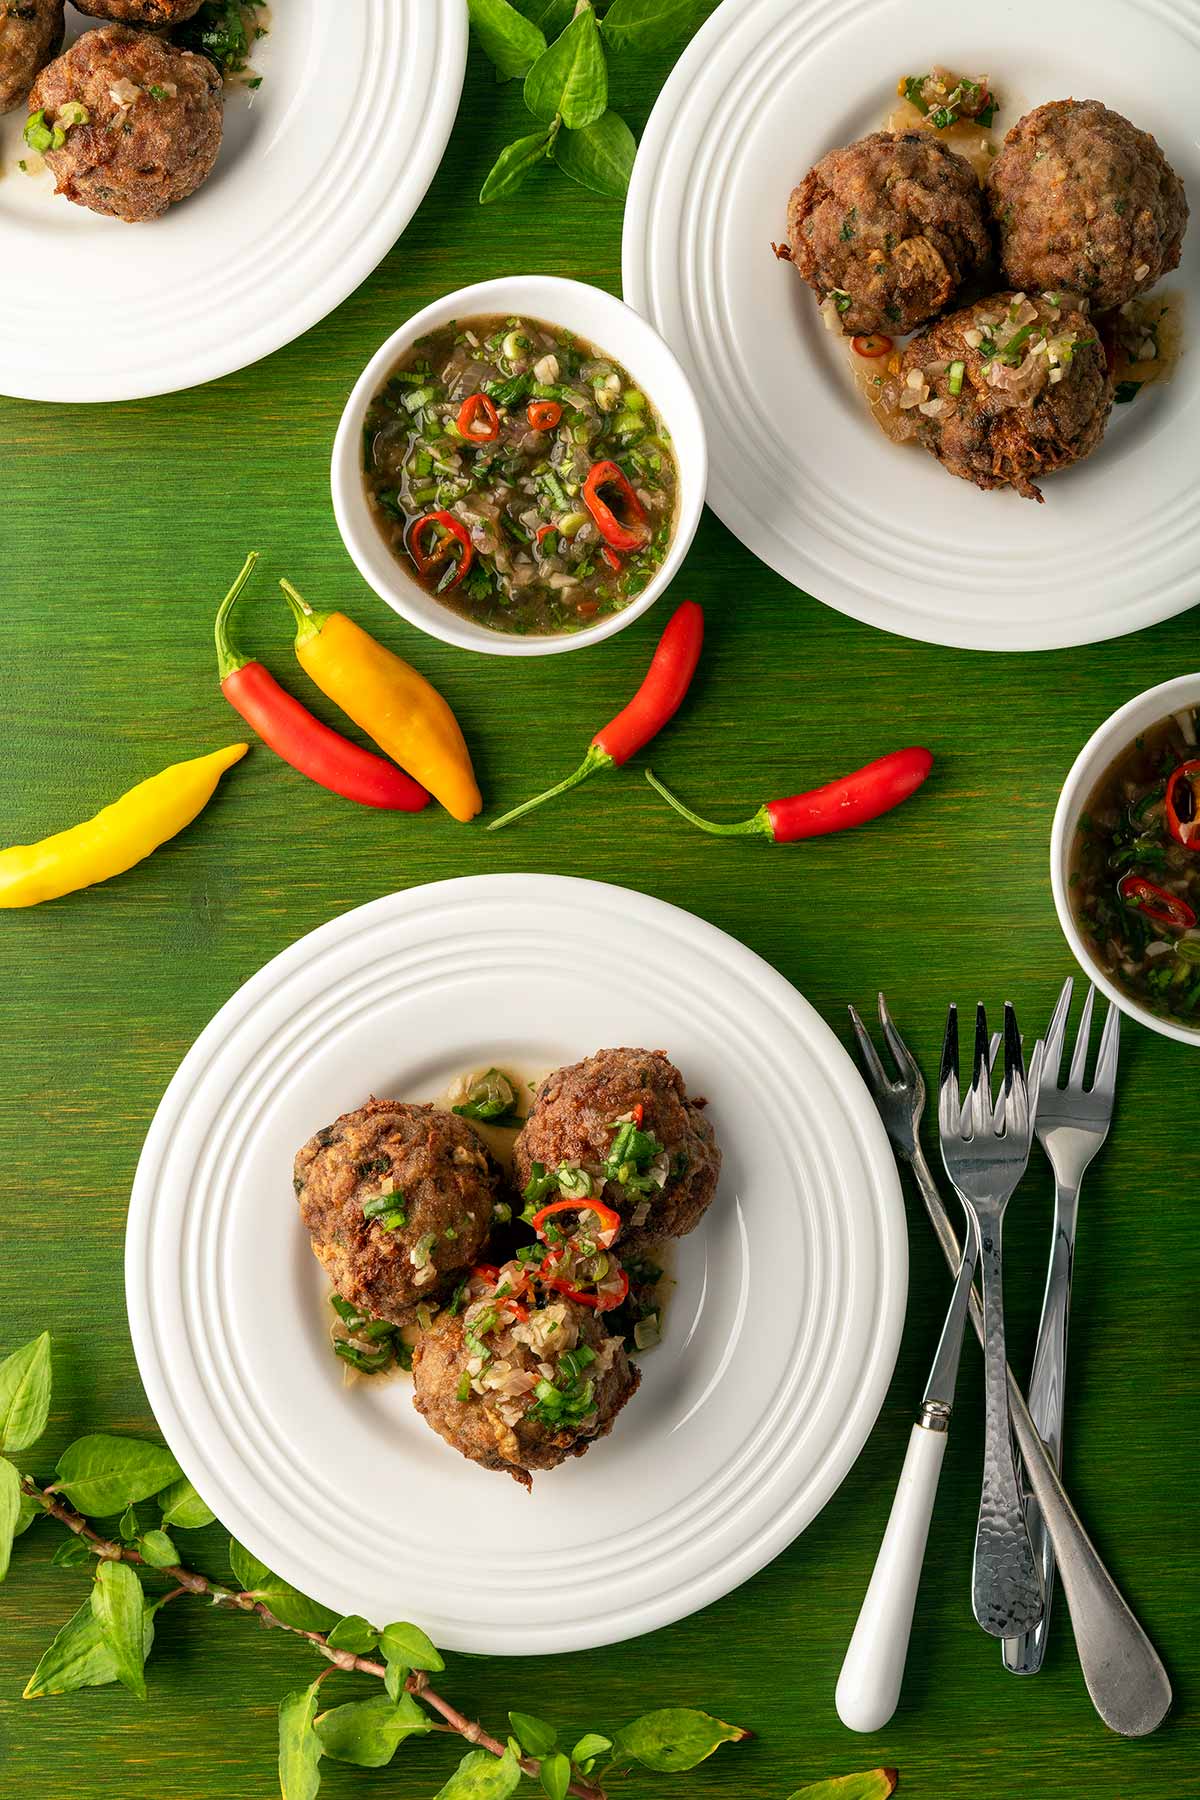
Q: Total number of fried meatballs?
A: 9